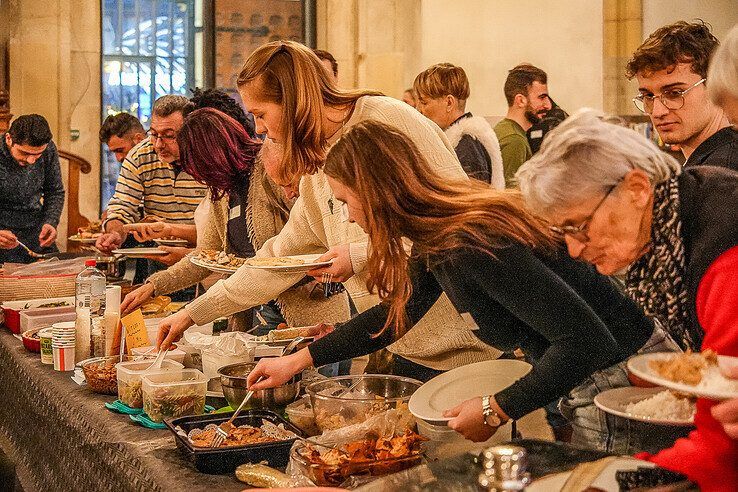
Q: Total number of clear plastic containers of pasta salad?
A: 2